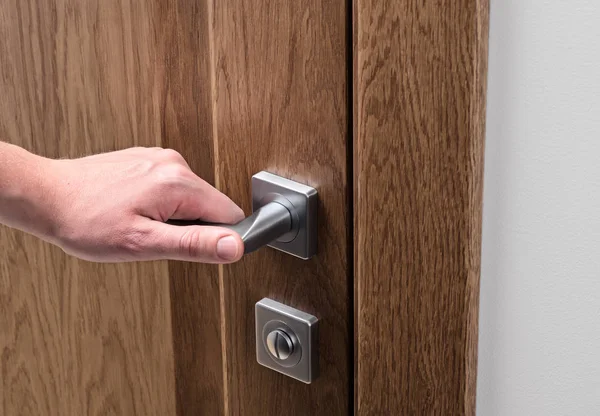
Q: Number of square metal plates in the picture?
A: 2